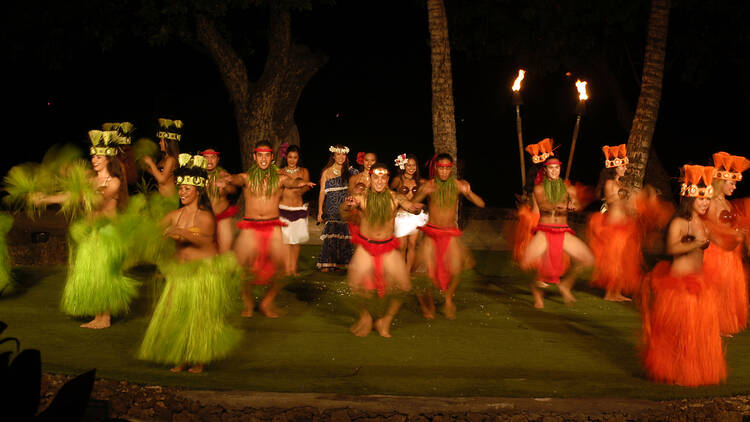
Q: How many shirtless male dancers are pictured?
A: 5